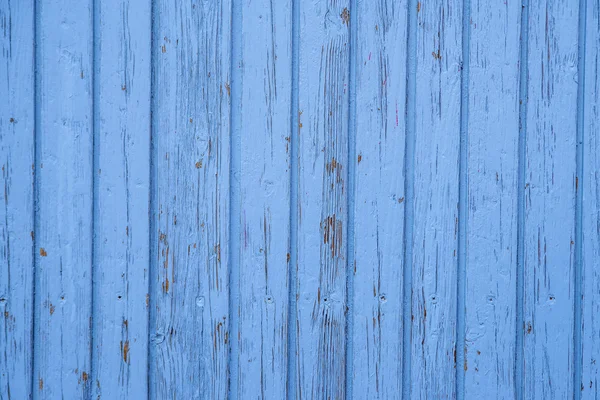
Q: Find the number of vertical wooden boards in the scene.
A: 11